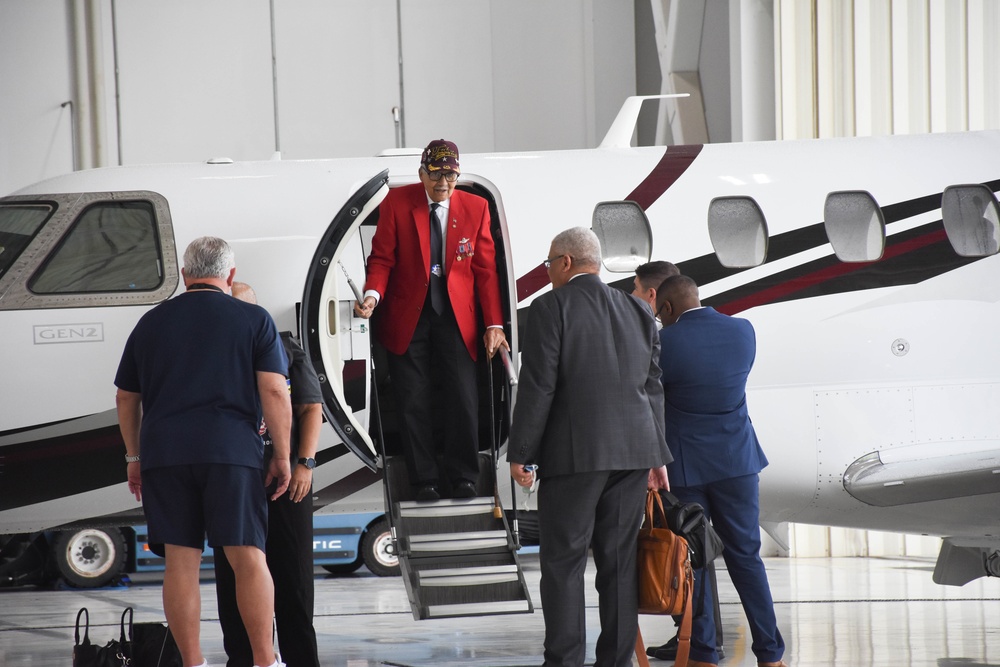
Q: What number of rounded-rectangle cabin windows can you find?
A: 4